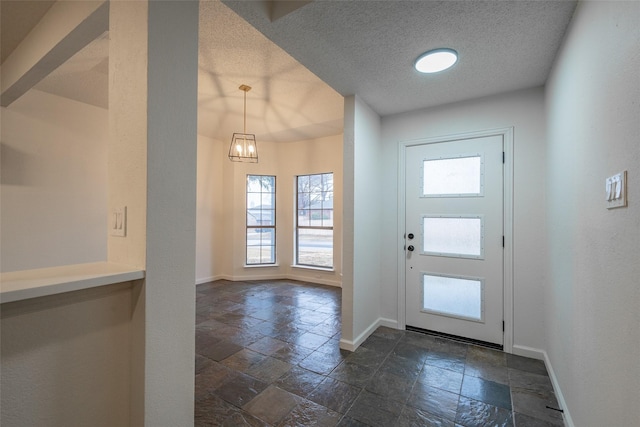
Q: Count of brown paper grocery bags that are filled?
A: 0